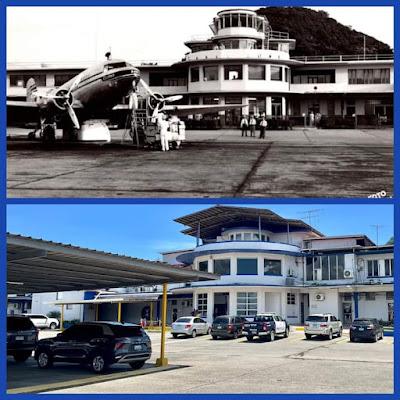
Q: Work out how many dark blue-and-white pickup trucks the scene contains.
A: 1